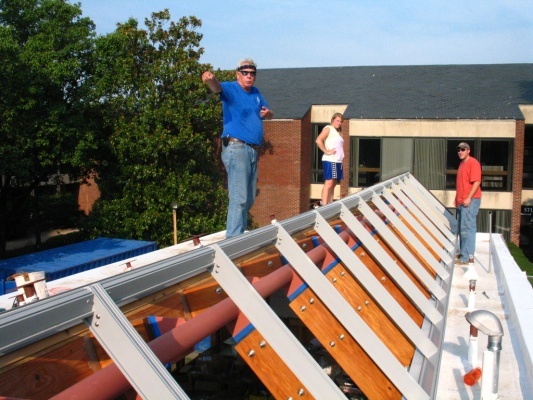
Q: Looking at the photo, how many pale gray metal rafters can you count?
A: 12